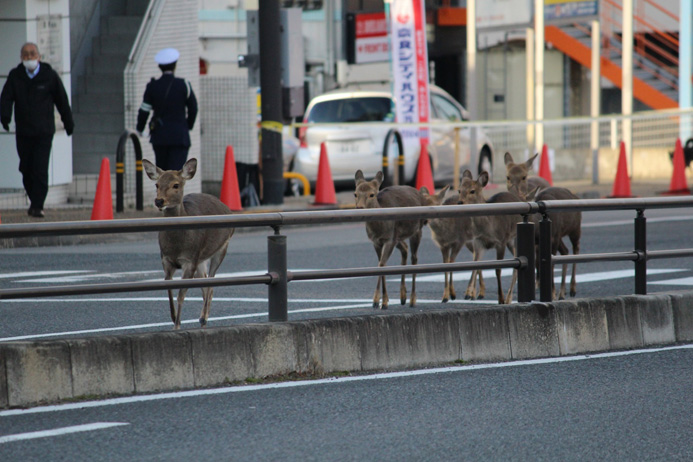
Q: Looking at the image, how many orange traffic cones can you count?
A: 7